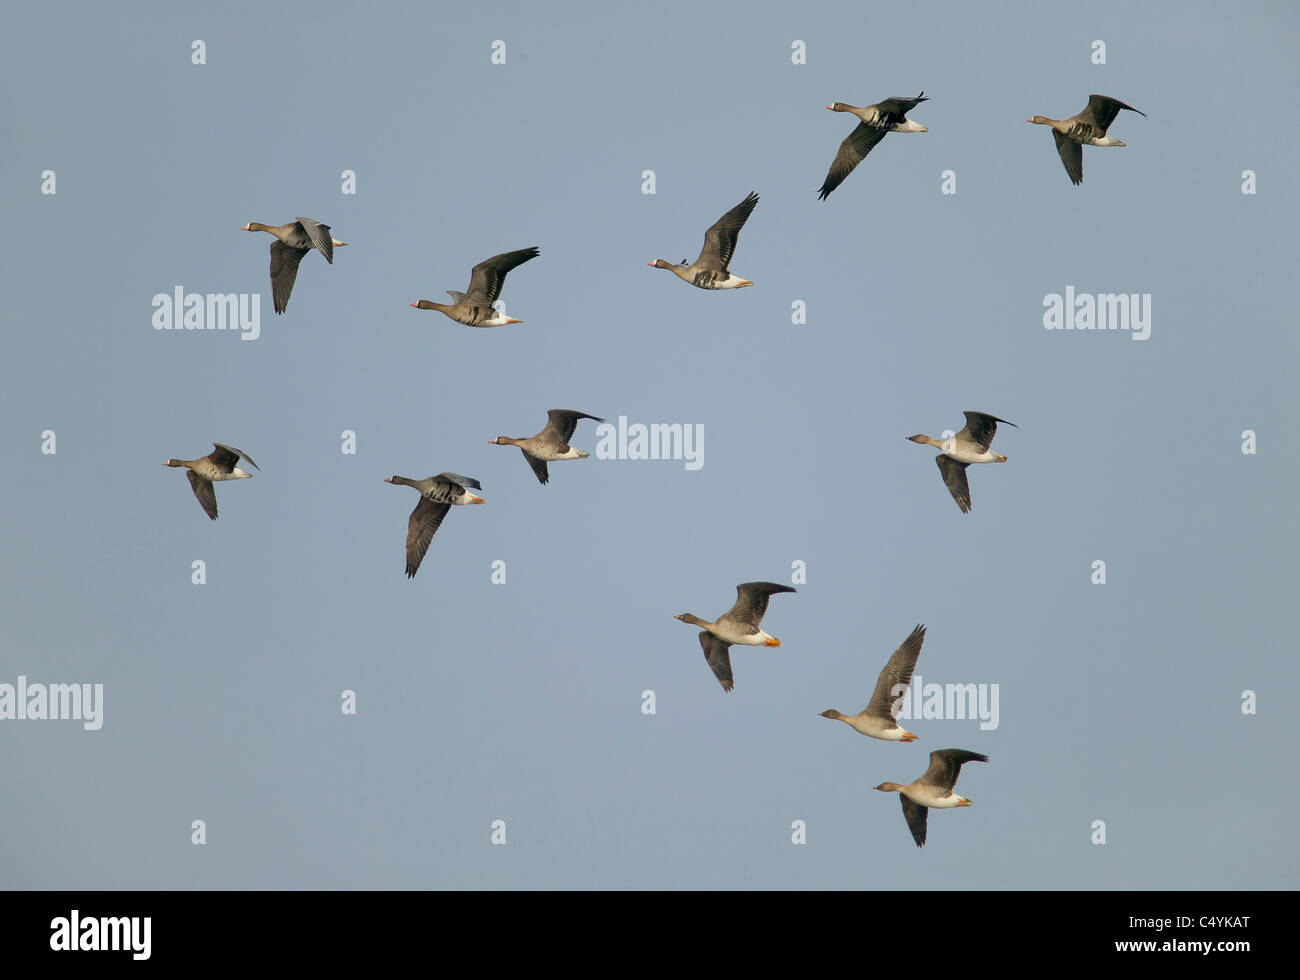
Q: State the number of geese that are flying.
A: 12